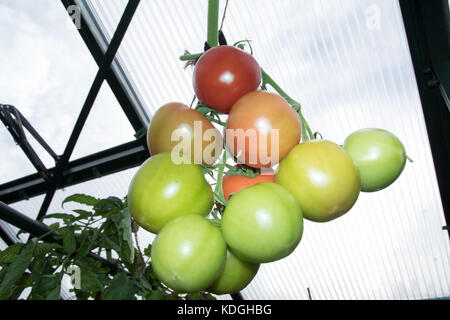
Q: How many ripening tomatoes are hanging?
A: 10